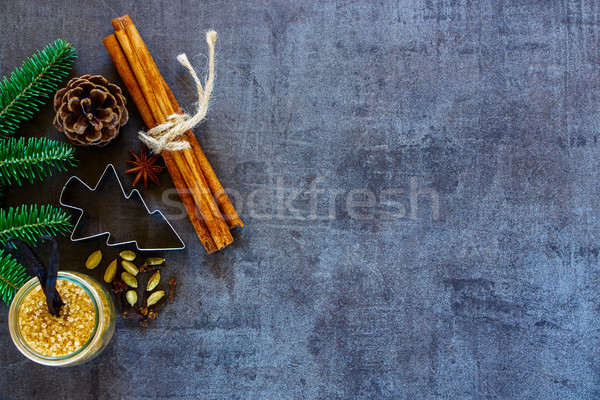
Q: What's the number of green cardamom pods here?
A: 9